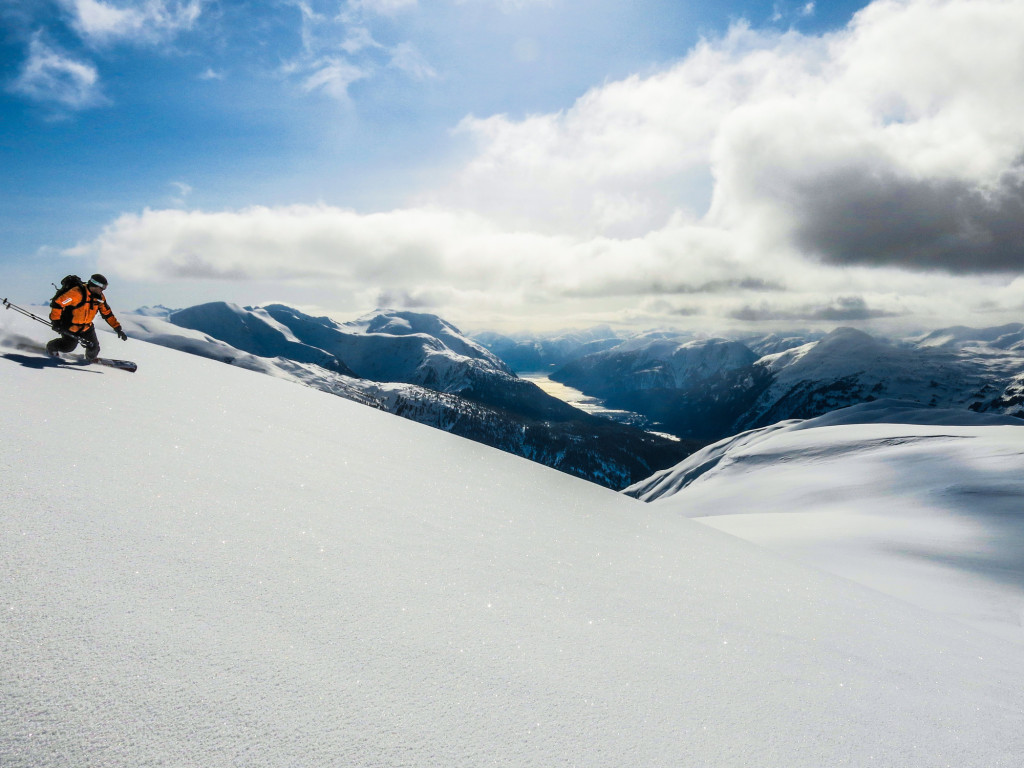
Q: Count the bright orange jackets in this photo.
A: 1